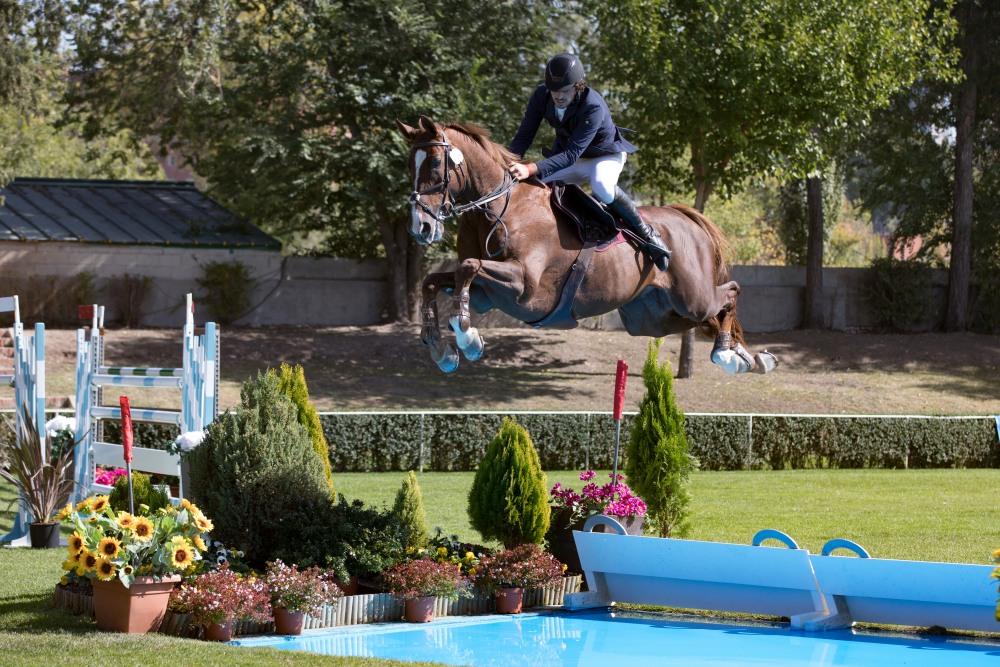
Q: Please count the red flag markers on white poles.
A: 2